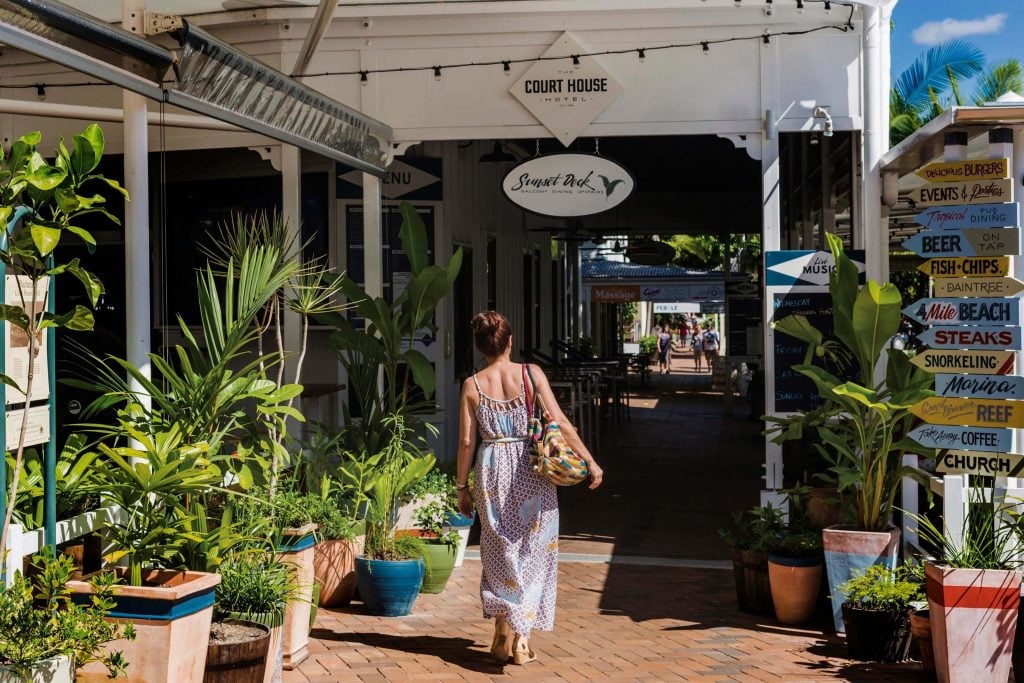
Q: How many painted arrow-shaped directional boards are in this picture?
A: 13